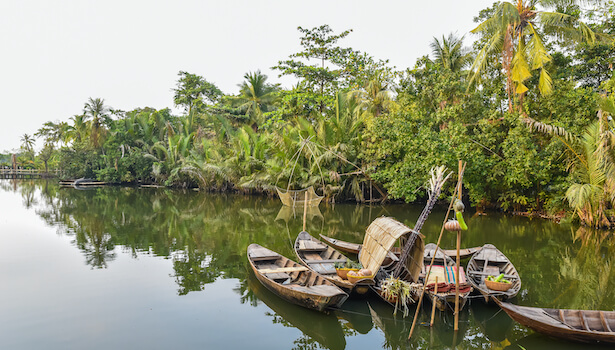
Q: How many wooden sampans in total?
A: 7